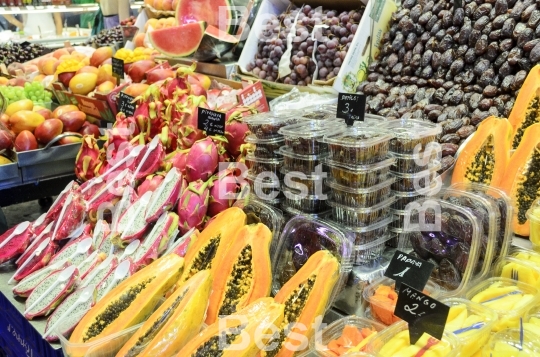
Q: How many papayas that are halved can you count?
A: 9